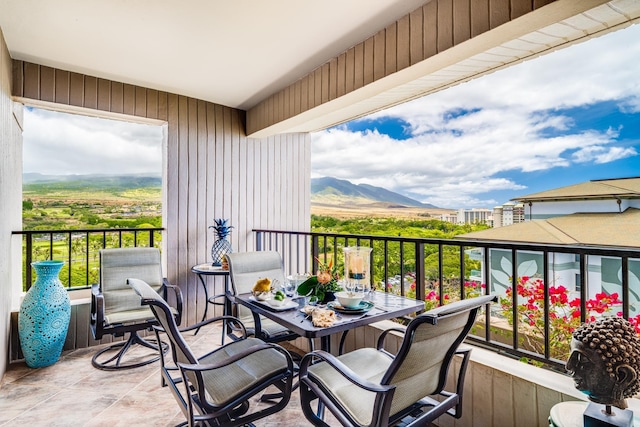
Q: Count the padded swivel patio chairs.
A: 4